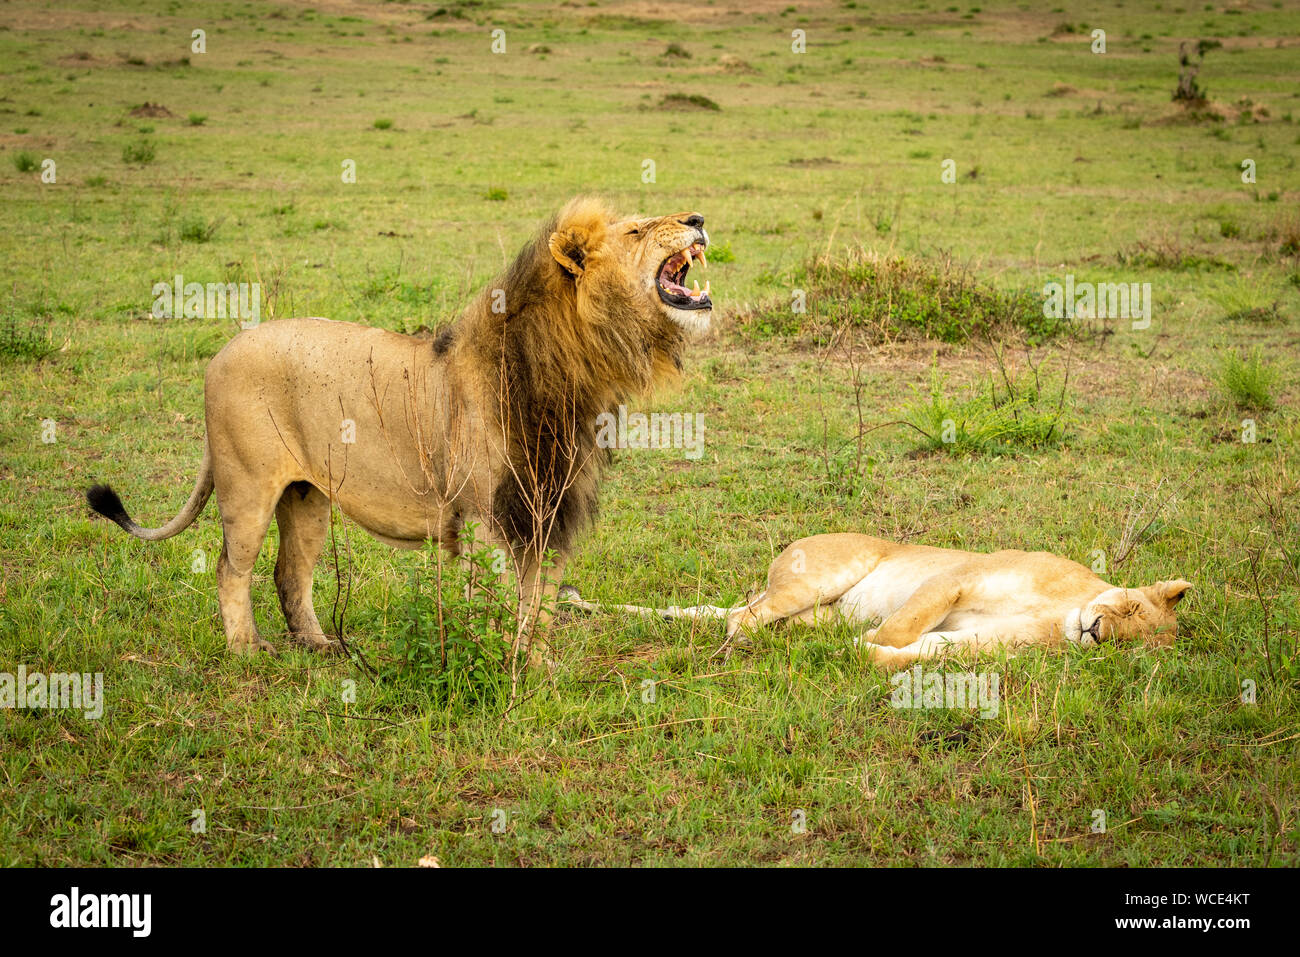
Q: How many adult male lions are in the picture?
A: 1